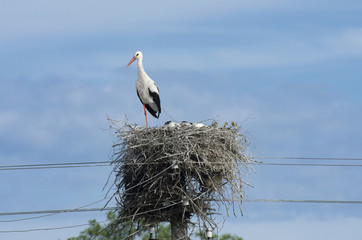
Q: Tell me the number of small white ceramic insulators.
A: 4